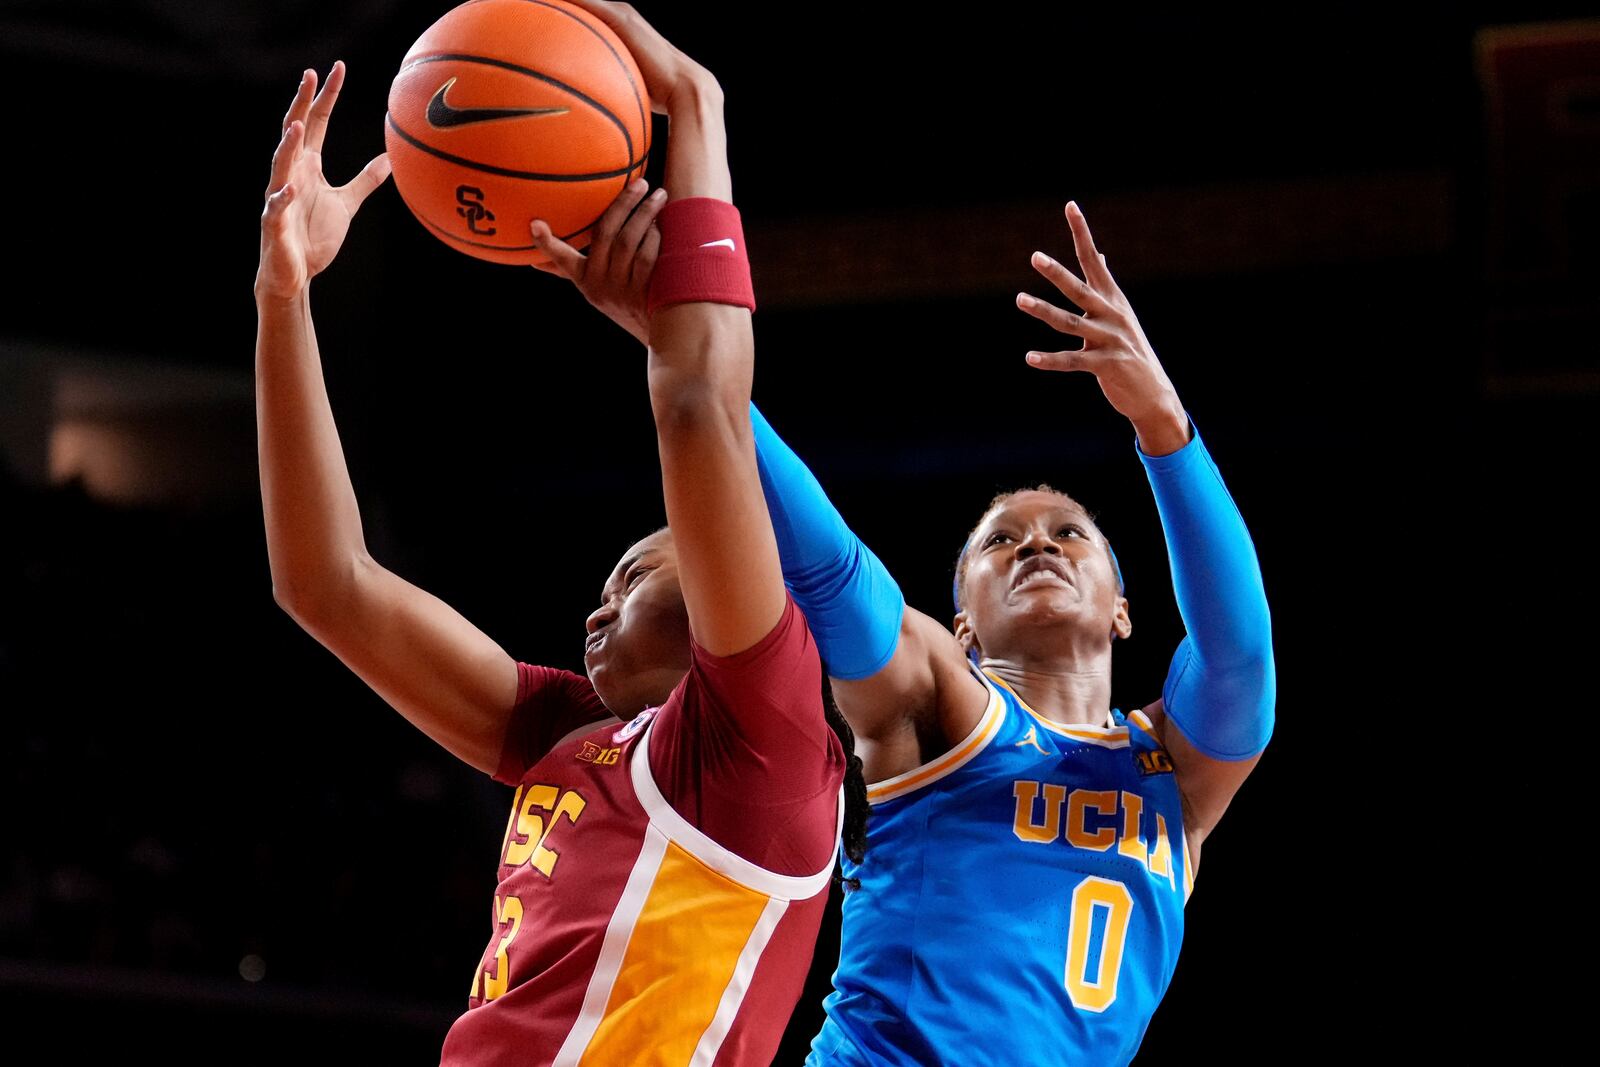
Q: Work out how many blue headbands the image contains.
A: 1